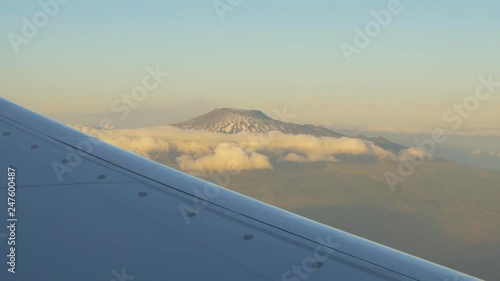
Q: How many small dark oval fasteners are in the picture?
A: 8